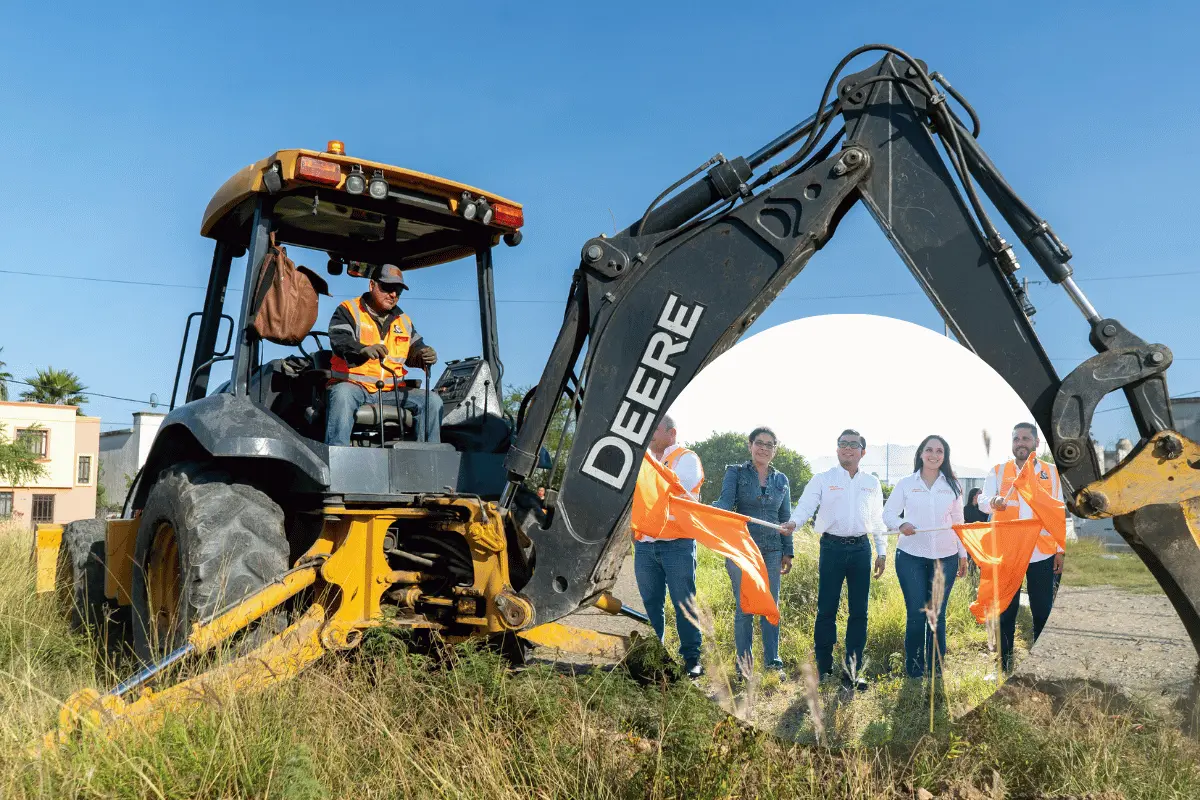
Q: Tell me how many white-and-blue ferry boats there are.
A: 0